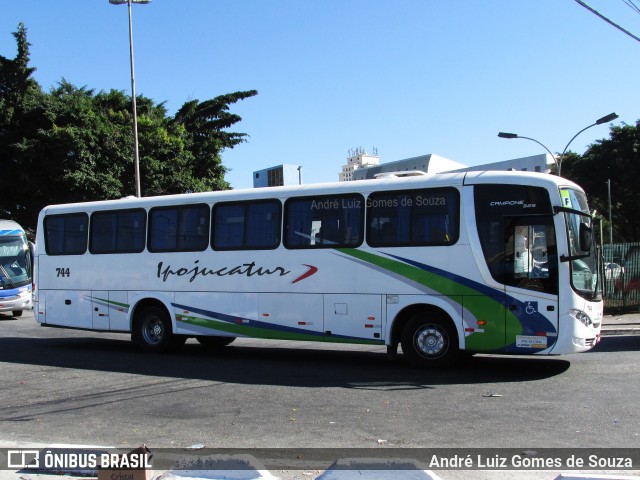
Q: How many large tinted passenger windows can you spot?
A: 6